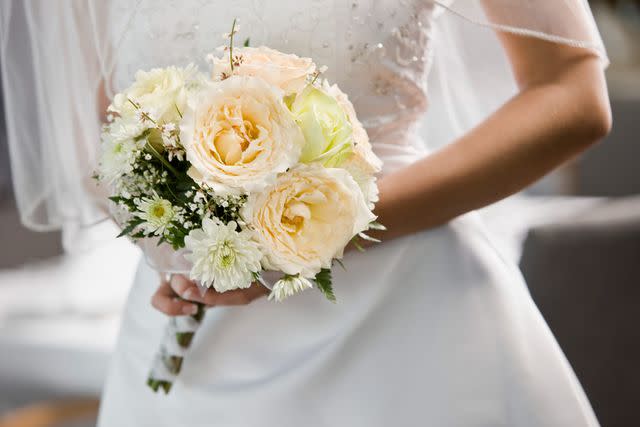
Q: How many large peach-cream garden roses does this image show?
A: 2